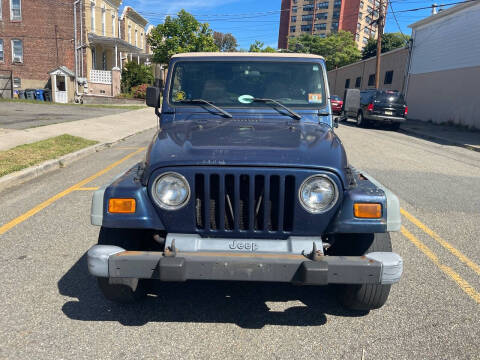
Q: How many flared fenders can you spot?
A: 2